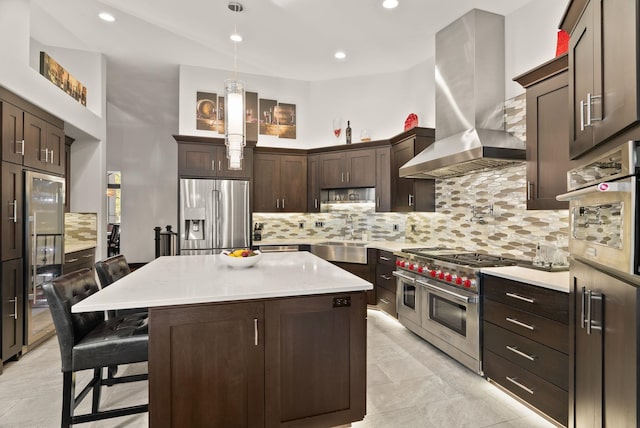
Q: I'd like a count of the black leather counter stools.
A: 2